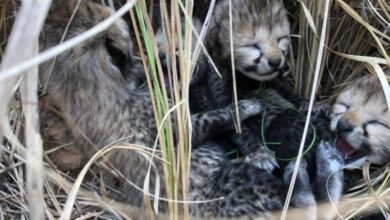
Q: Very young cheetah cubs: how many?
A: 4